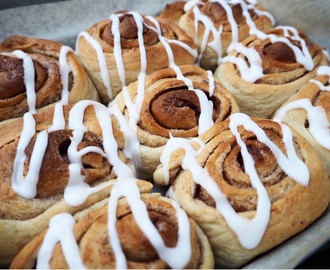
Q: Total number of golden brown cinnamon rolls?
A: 10